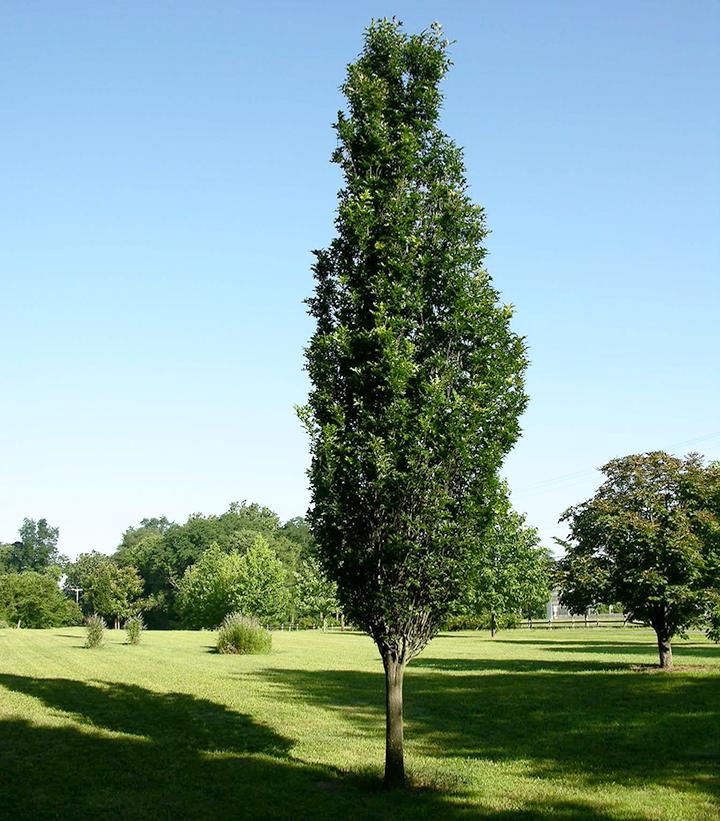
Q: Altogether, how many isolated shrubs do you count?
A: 3